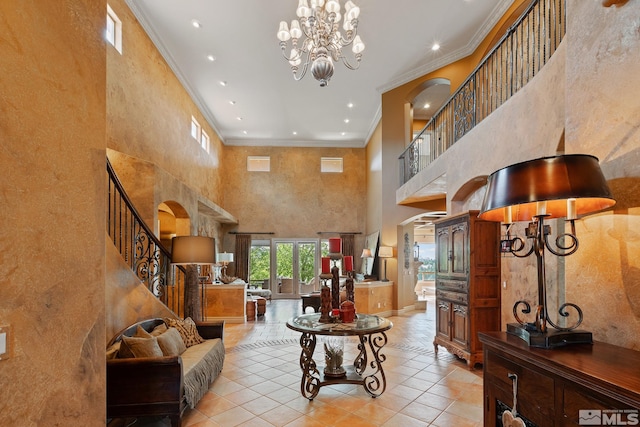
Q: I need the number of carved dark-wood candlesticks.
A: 3